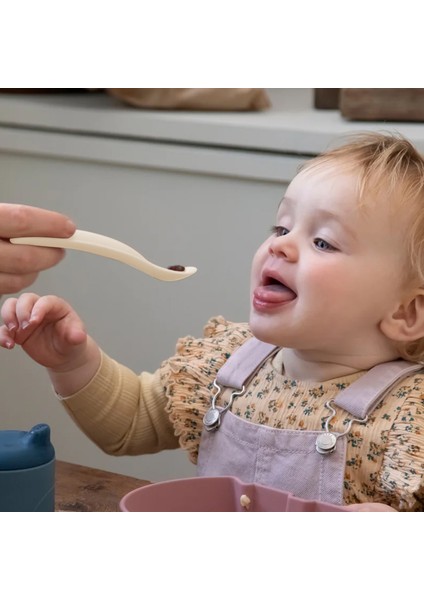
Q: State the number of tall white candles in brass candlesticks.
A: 0